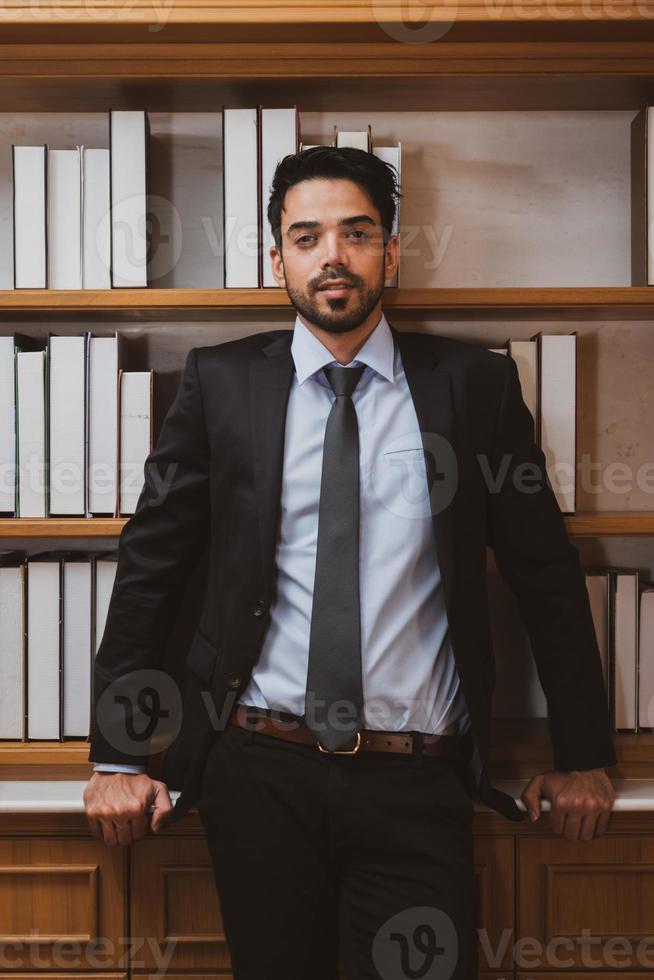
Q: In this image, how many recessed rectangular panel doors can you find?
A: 4